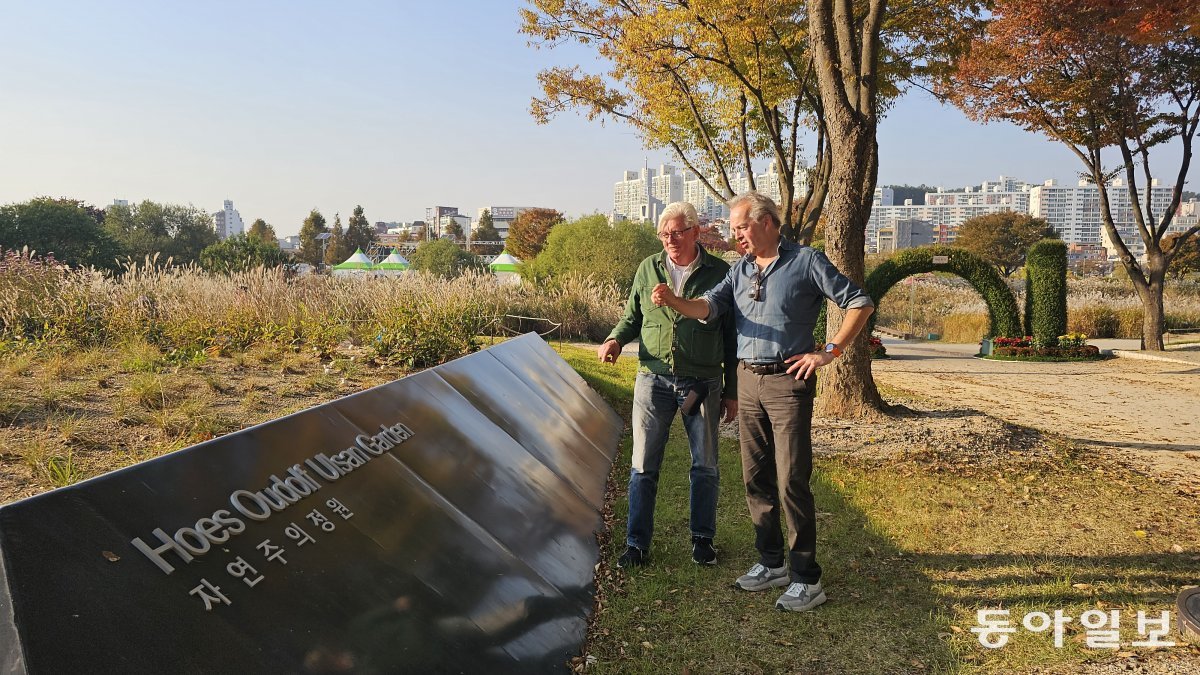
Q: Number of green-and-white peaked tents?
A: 3